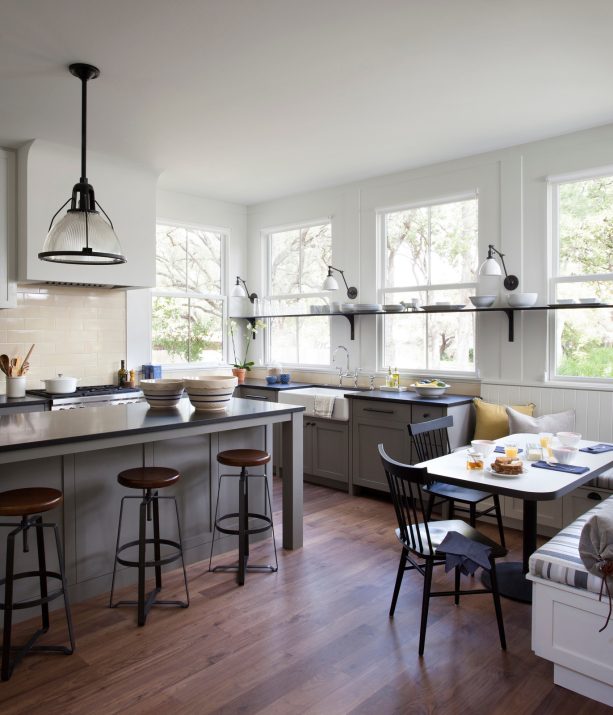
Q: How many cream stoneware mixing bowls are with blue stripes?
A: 2